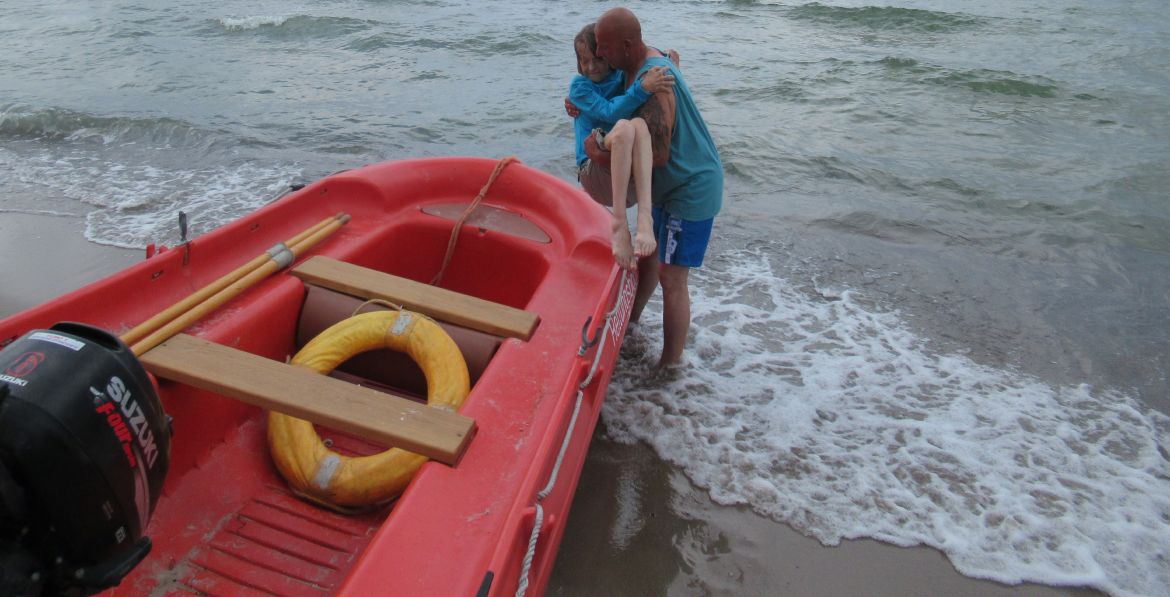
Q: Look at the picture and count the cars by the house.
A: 0